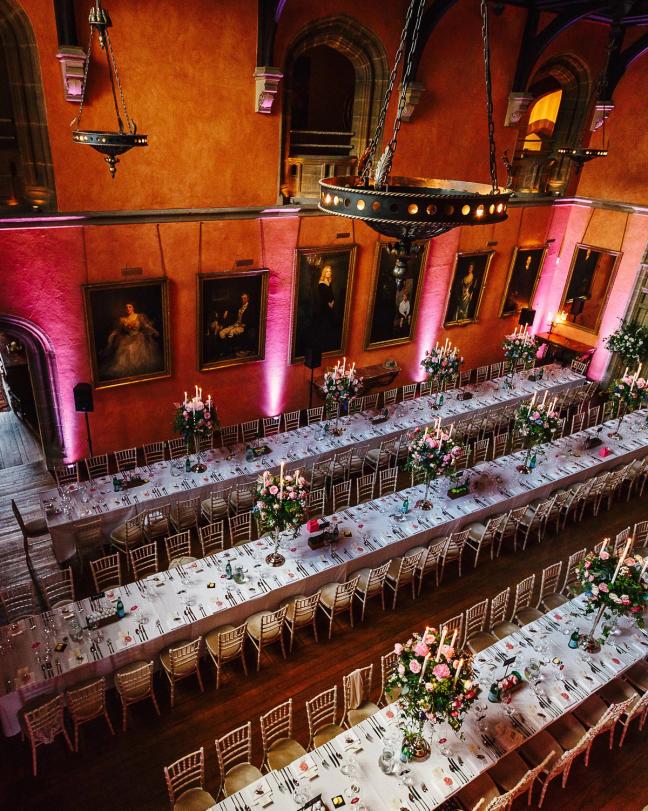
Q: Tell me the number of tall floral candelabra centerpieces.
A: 10